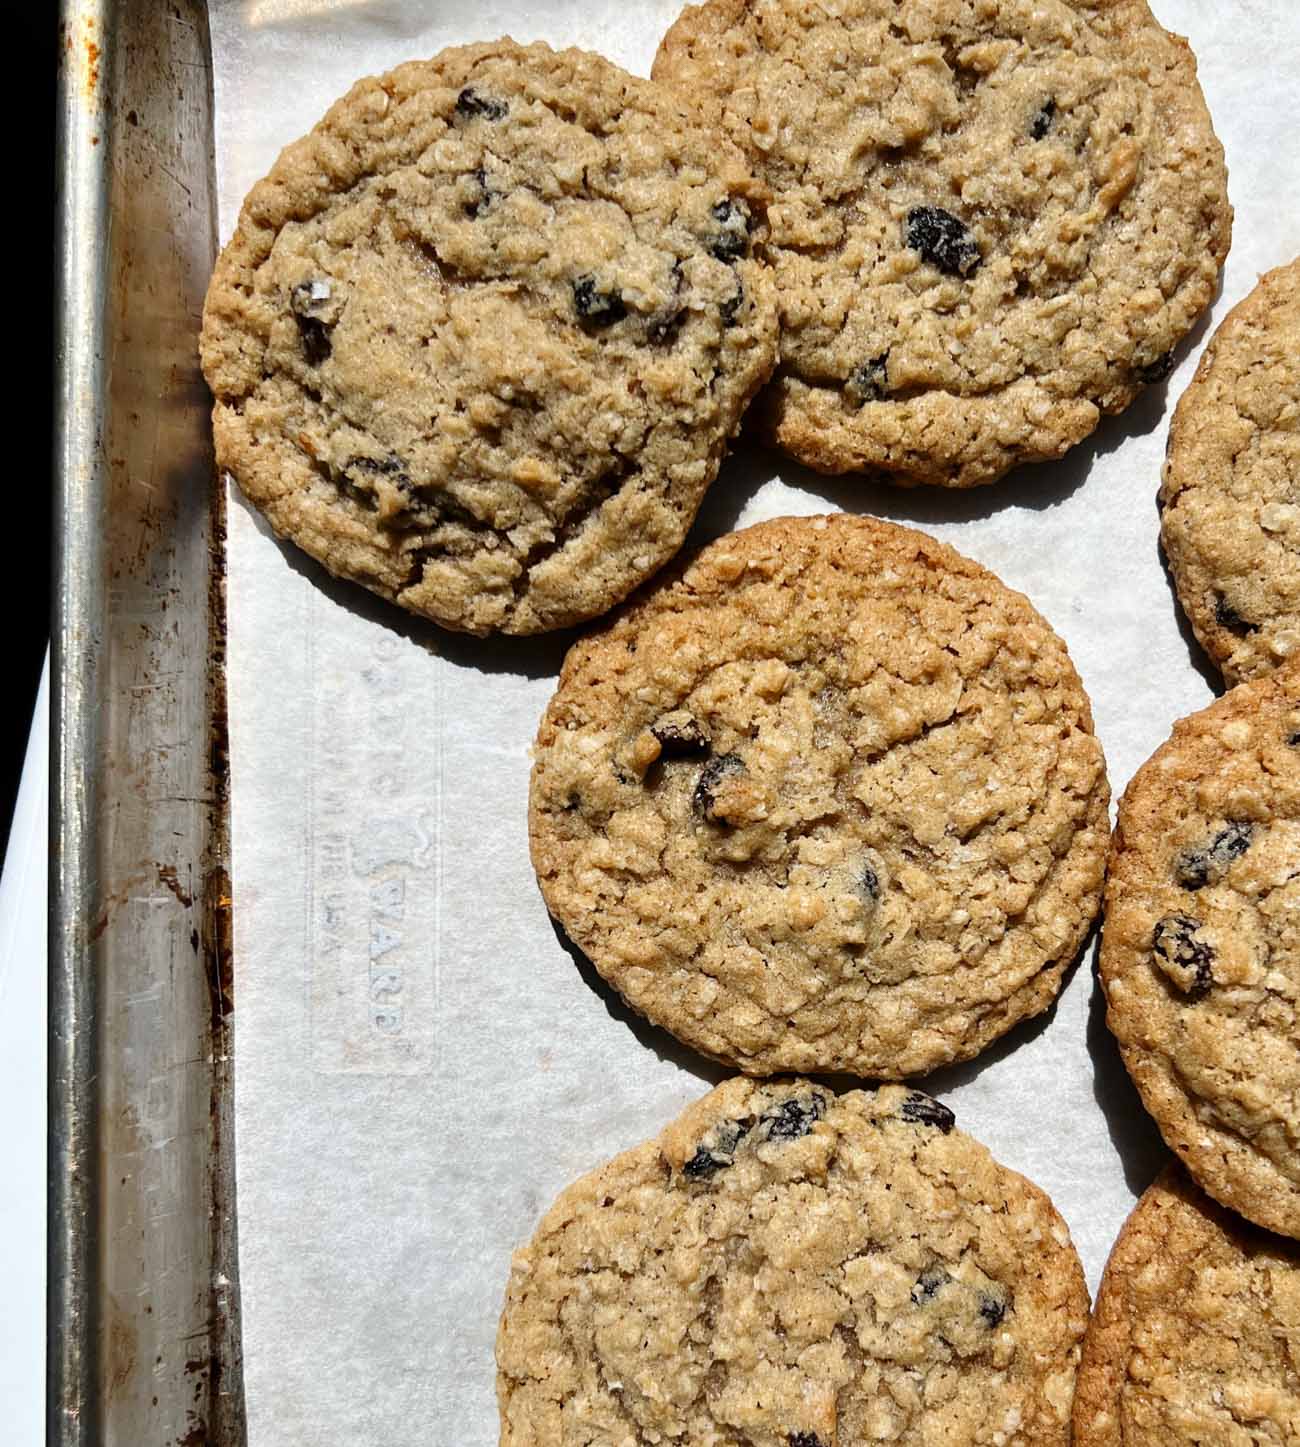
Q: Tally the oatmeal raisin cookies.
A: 7